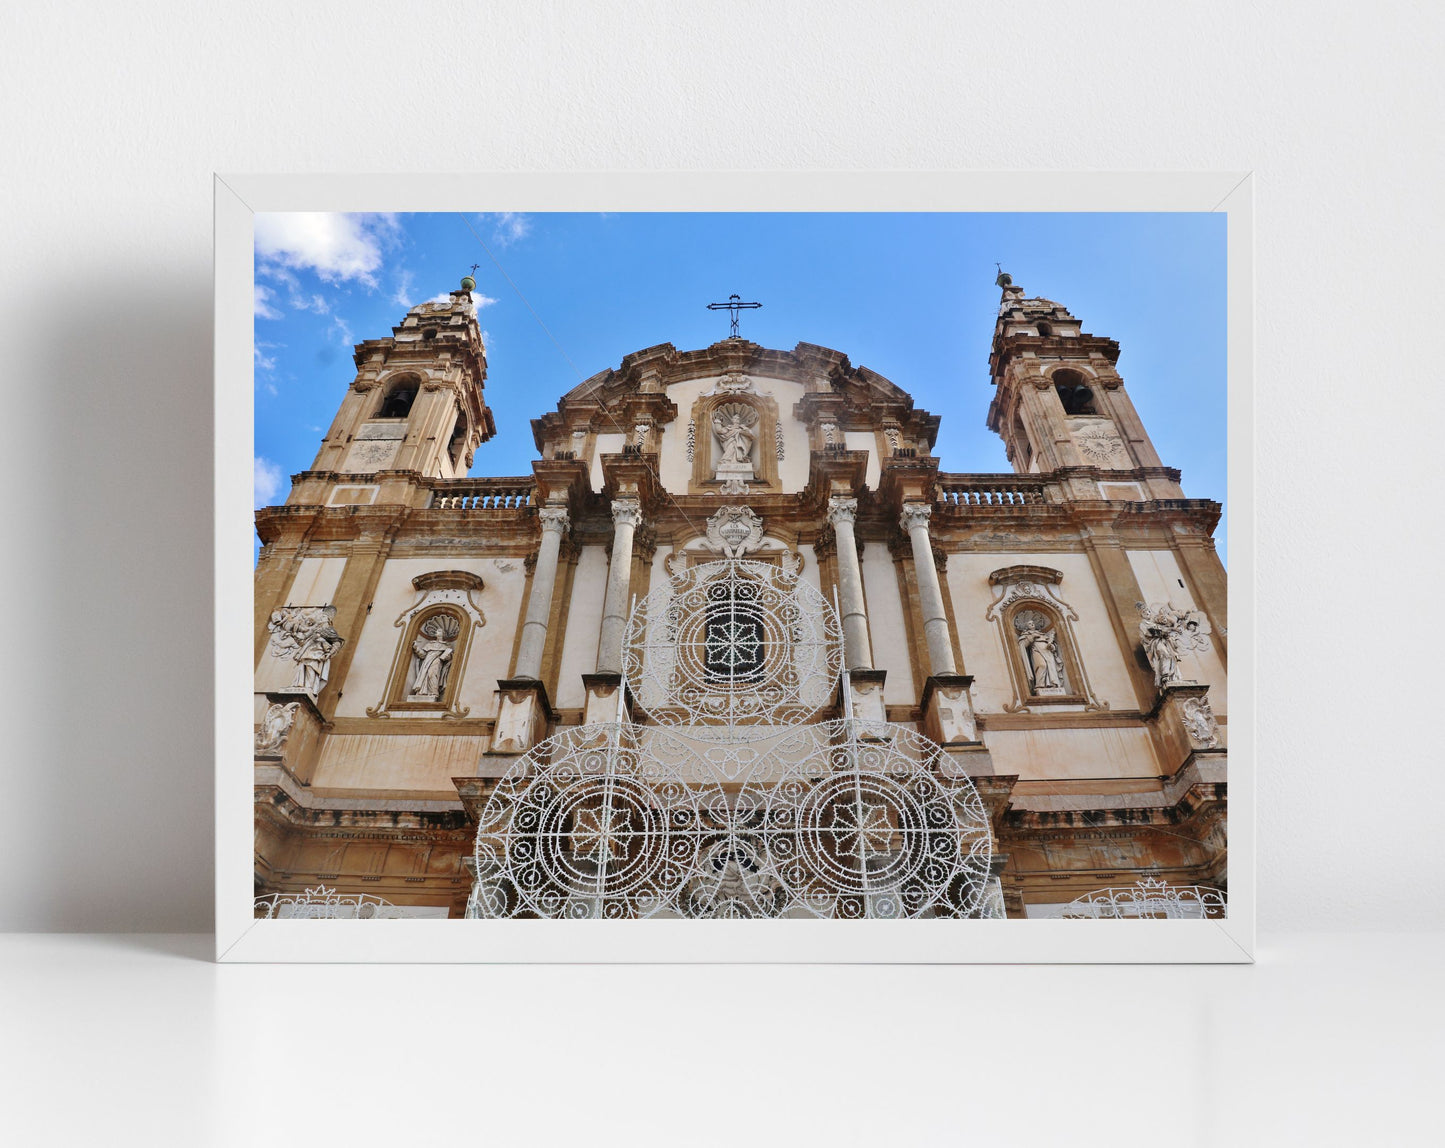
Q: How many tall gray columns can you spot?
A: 4